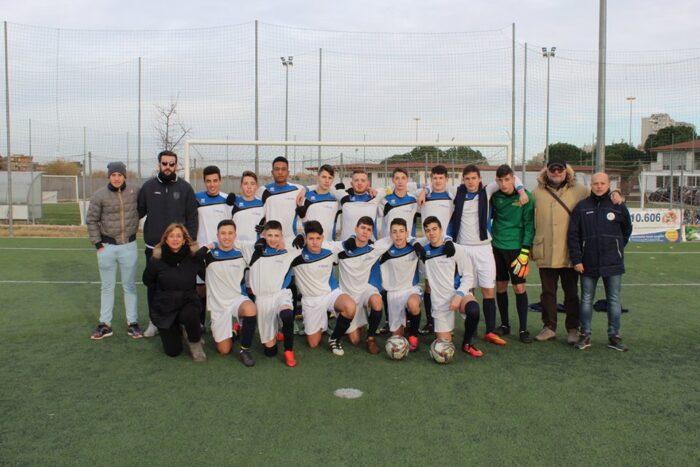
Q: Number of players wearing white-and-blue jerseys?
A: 14